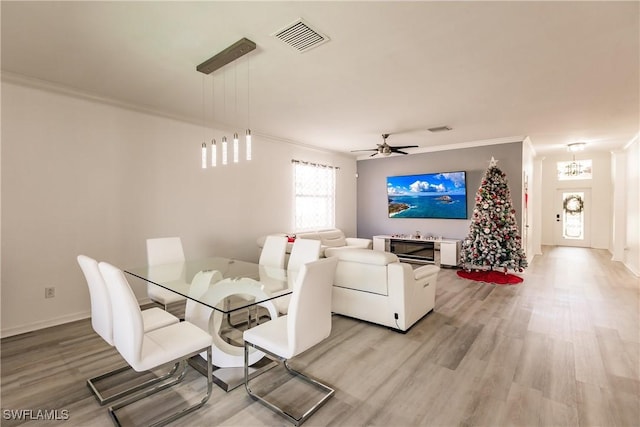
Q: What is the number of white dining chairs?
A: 6